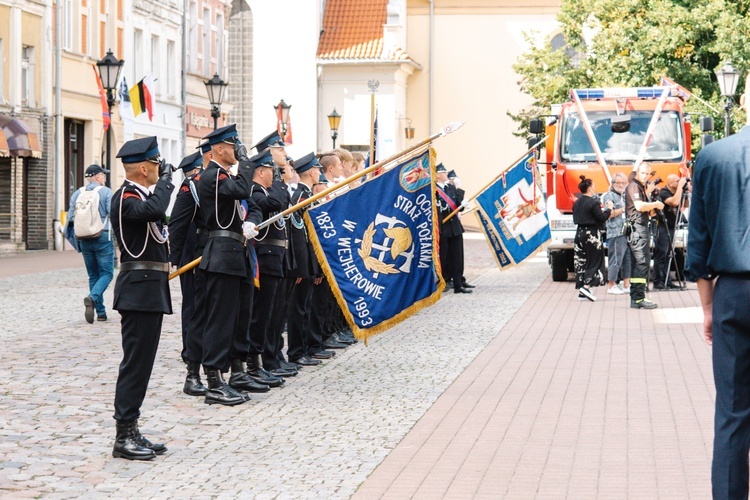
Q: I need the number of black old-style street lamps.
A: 5